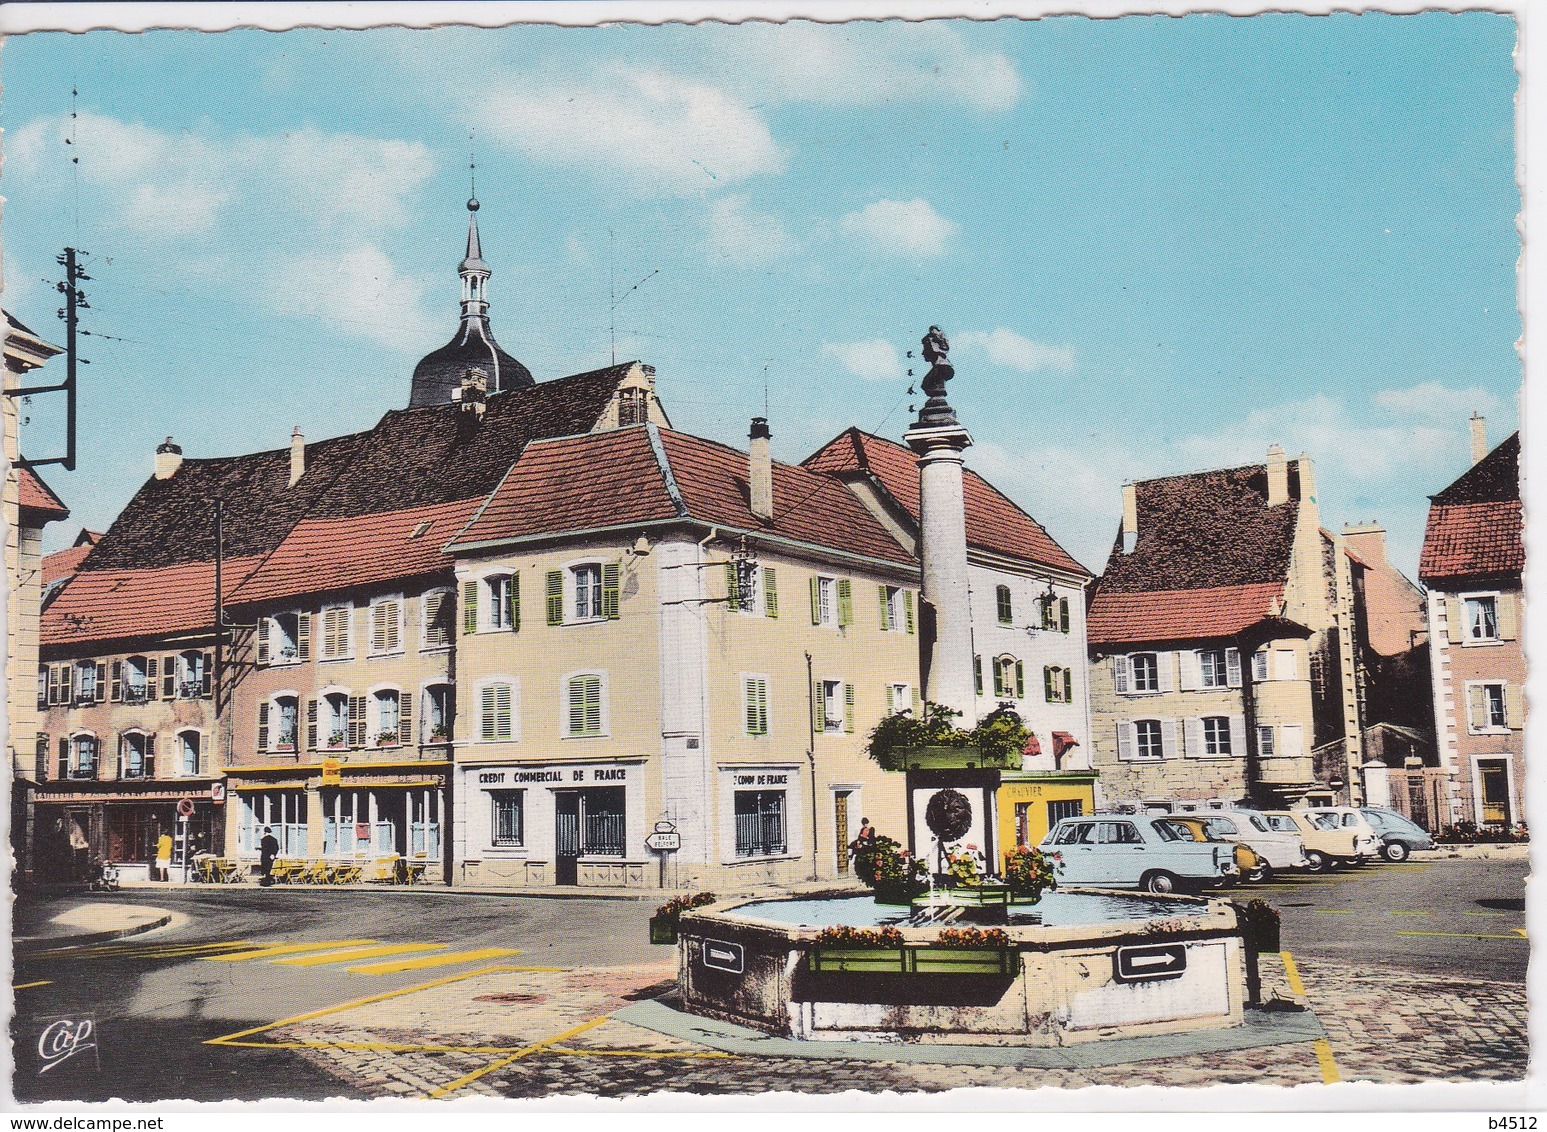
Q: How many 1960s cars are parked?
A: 6